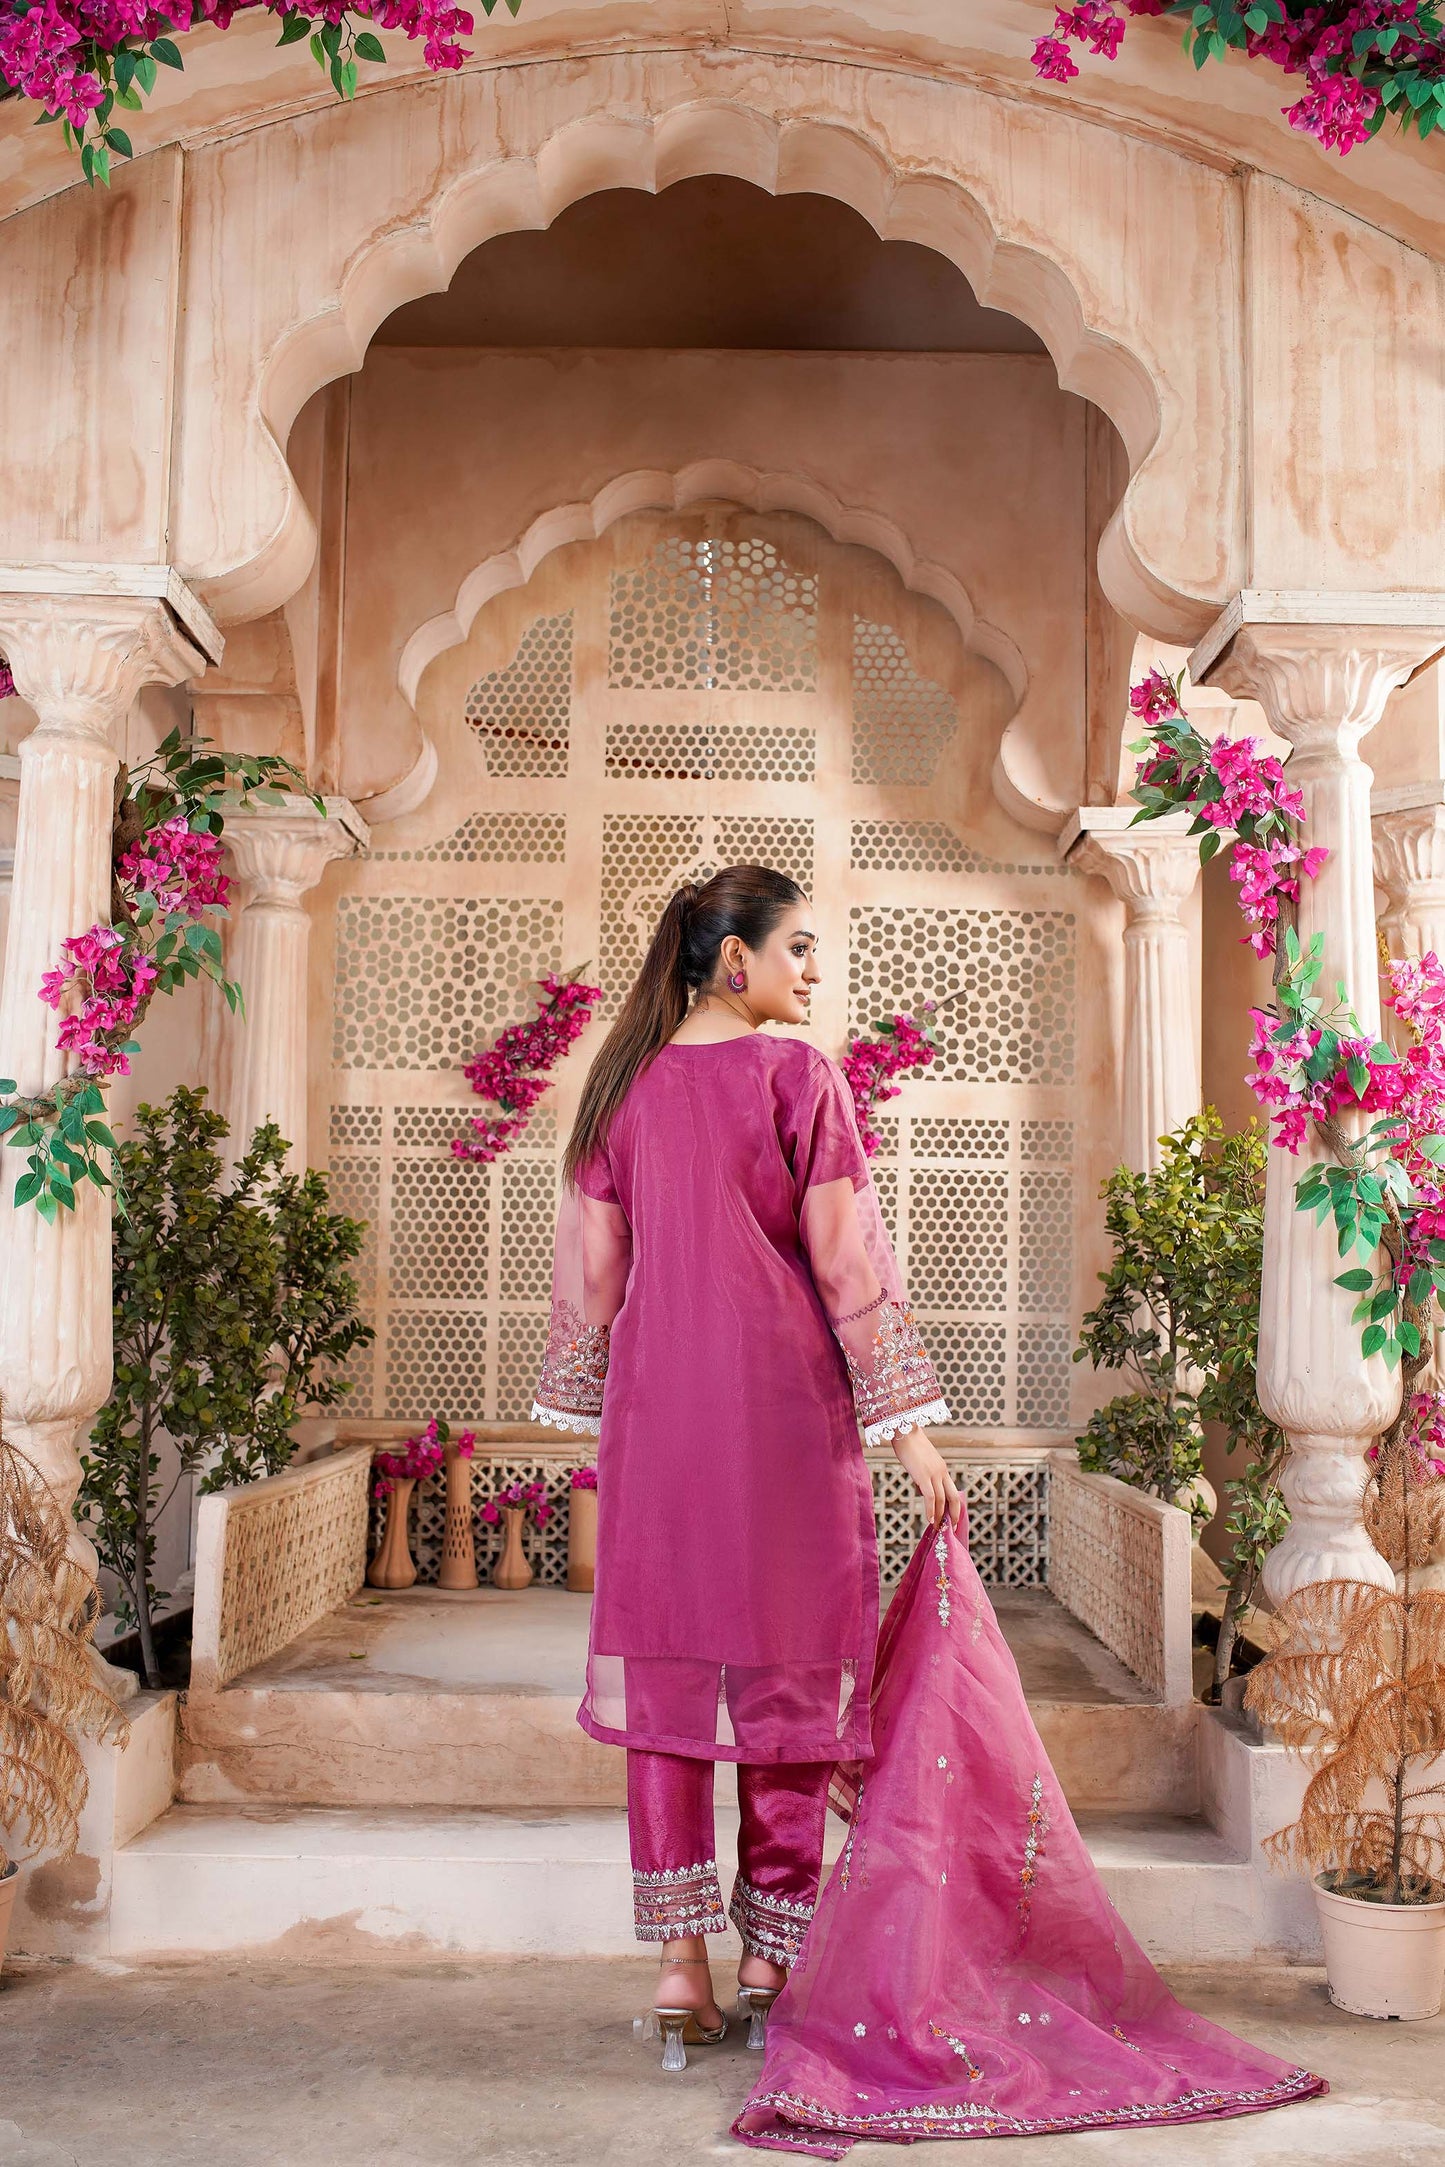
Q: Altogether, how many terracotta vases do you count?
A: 4